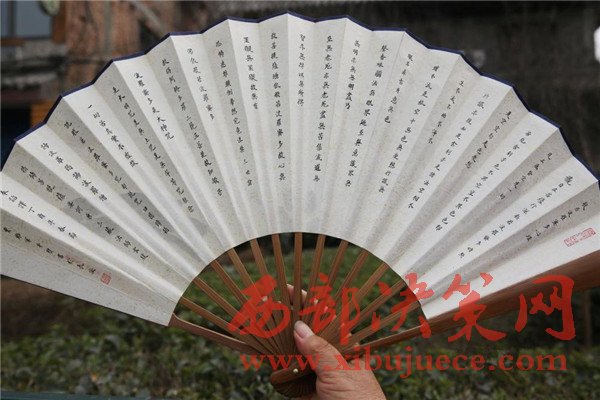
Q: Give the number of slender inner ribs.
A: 13